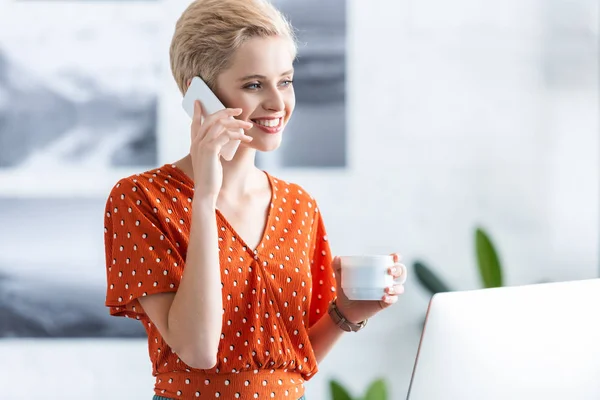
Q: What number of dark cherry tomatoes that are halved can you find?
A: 0